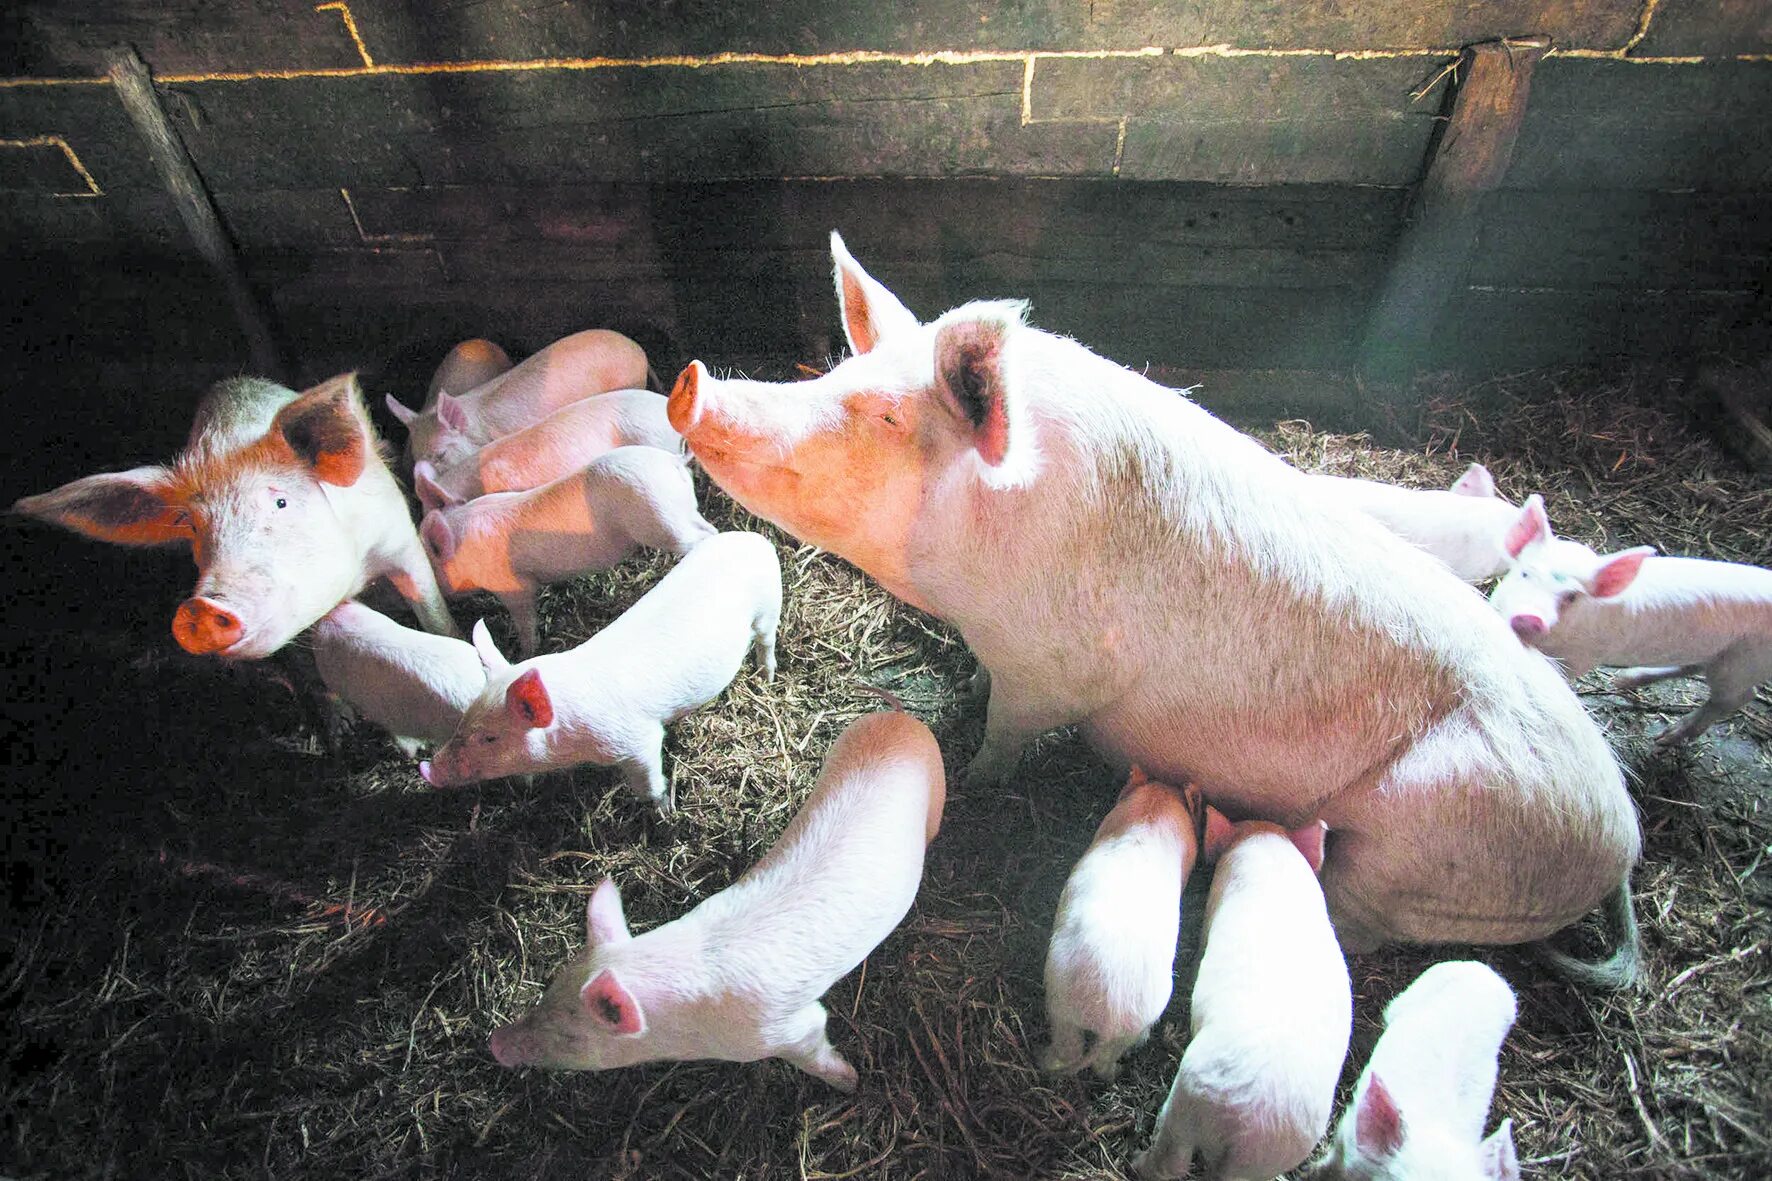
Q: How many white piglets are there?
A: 12